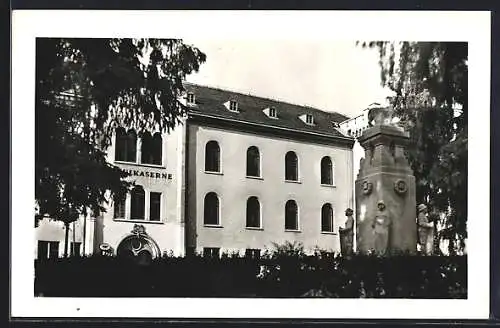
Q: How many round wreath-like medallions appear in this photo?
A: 2